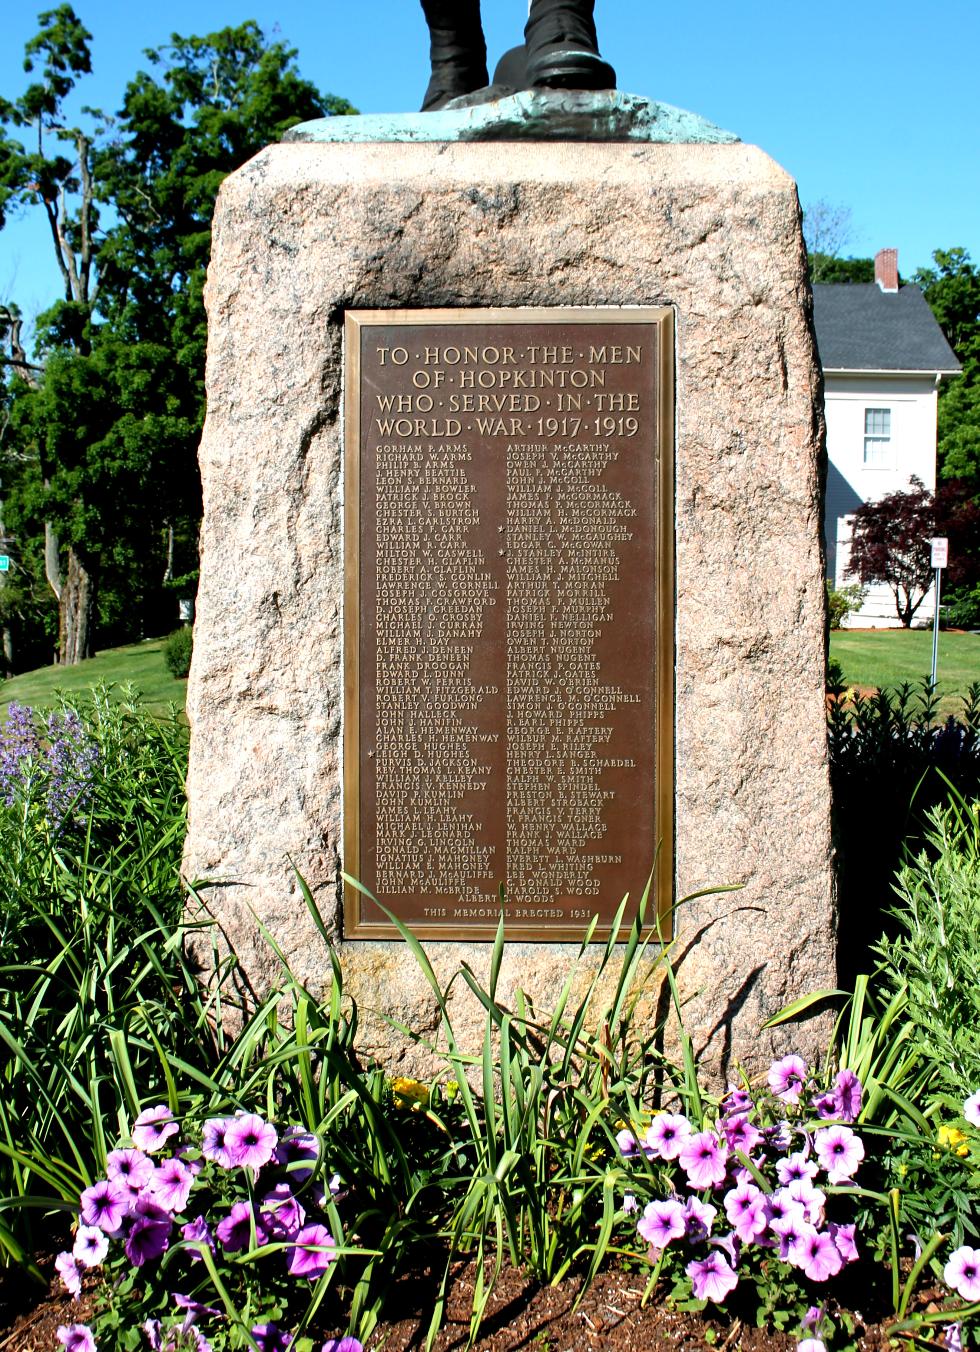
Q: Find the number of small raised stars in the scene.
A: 3